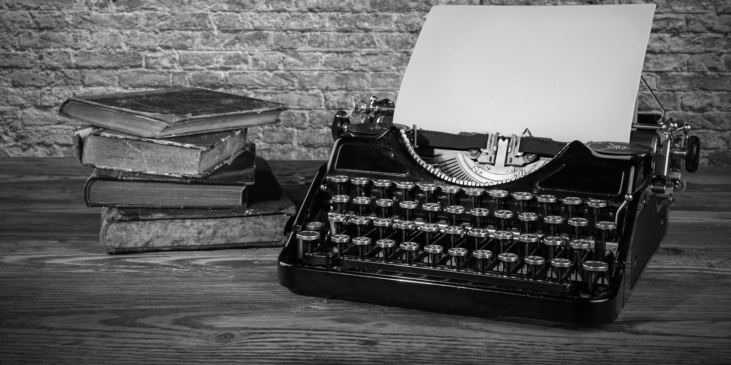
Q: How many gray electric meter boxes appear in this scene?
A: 0